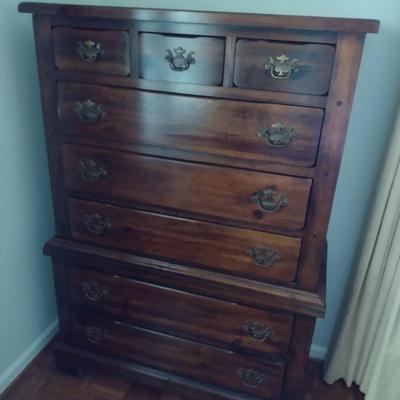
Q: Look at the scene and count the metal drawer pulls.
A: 13